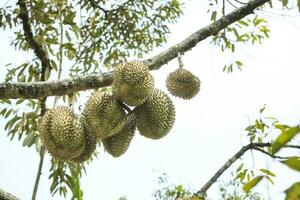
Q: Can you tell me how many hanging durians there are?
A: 7